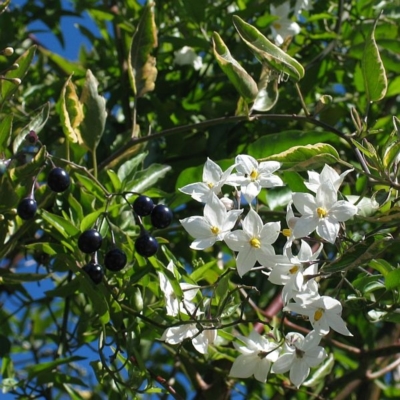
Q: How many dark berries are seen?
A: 8